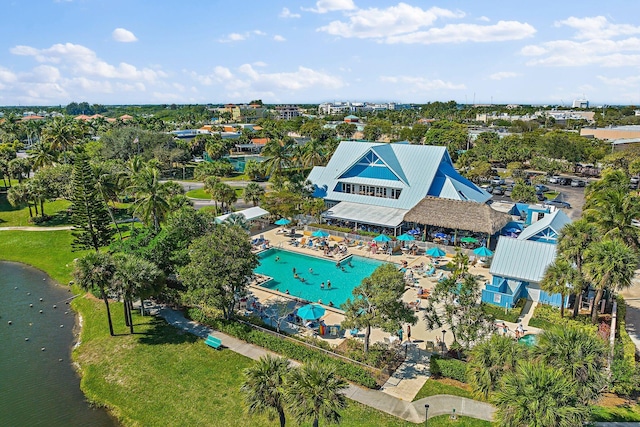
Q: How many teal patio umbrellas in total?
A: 7